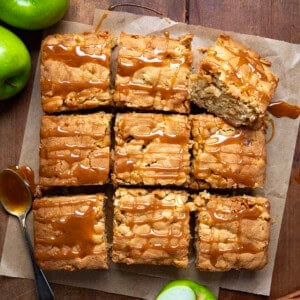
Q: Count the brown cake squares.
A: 9